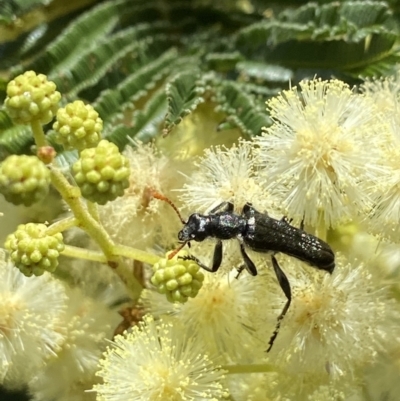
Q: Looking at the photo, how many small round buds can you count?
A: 6